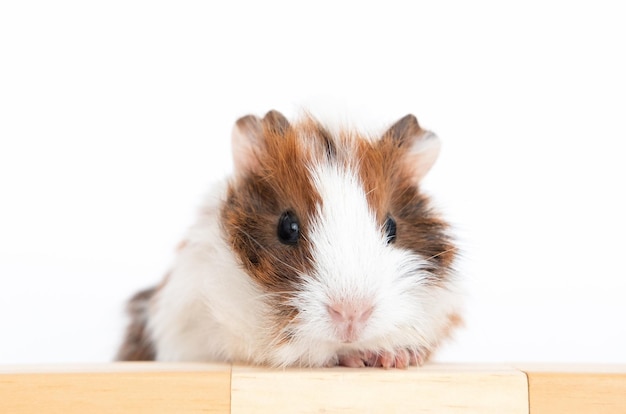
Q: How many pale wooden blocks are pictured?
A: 3